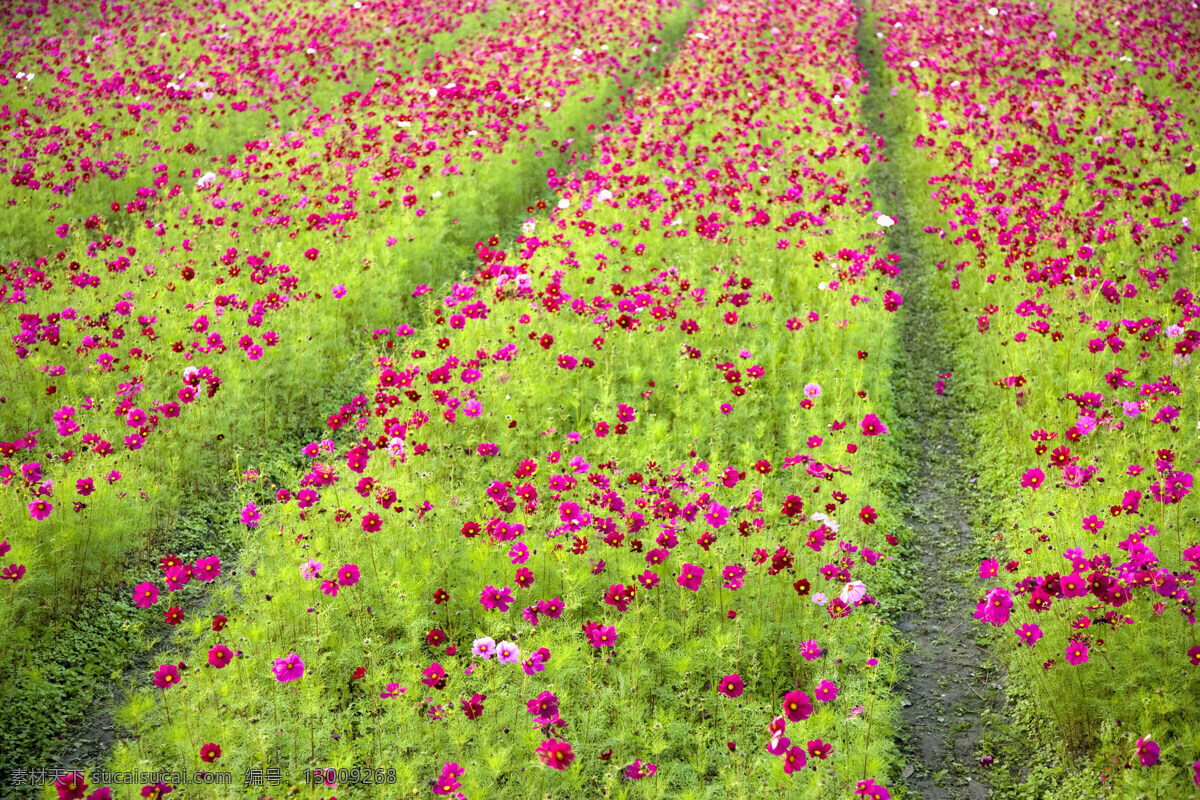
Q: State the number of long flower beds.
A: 4